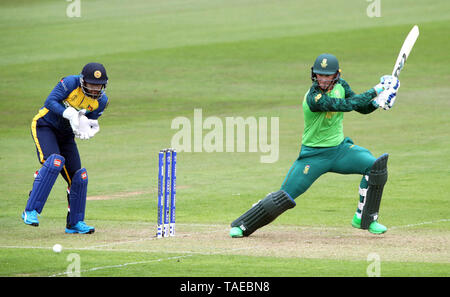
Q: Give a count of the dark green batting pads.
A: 2